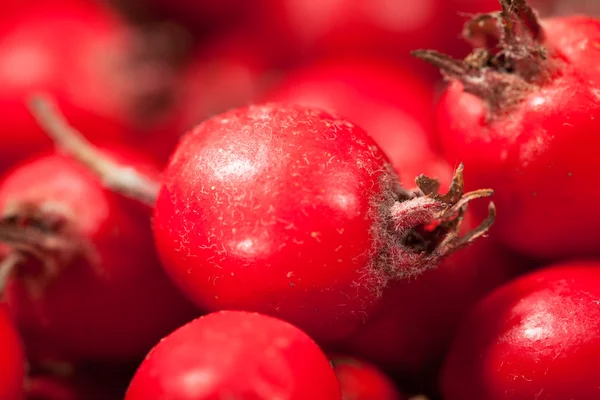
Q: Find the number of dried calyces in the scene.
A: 3